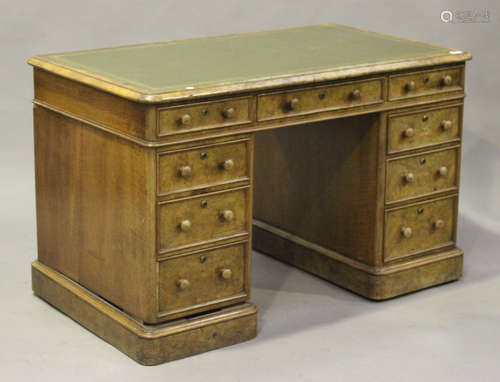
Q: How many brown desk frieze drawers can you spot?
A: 3